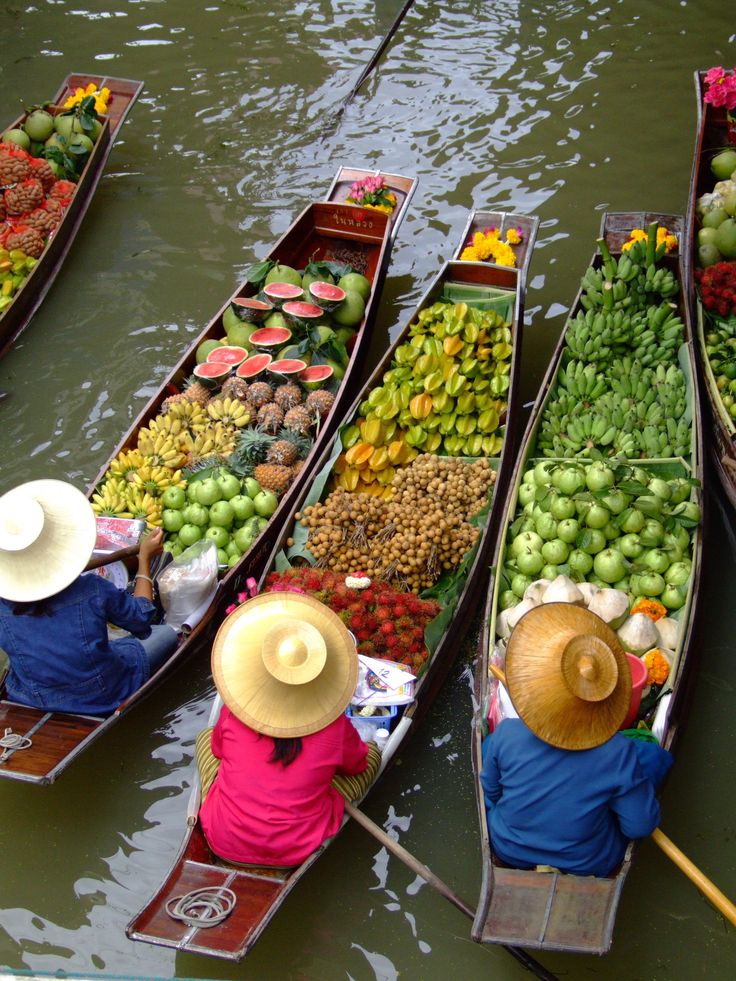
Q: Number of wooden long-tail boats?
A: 5